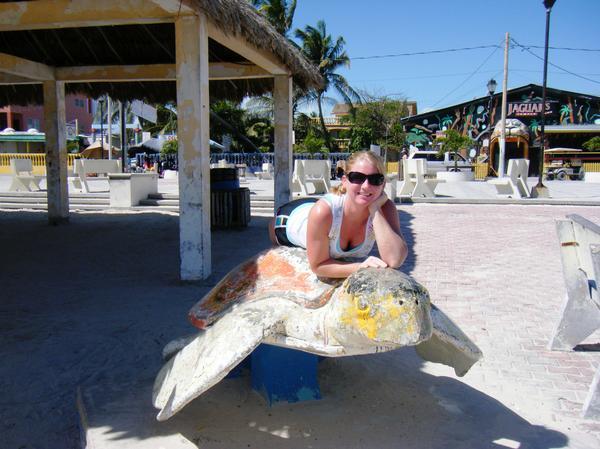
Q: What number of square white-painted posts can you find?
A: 3